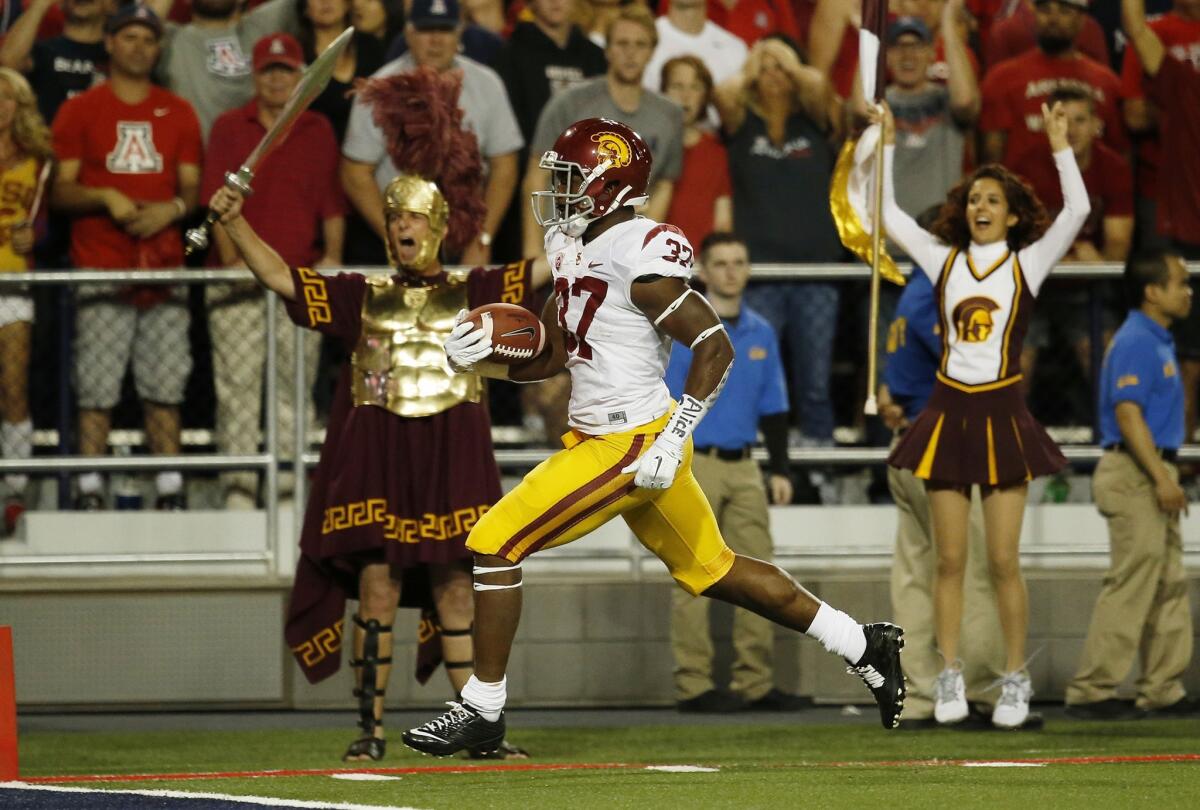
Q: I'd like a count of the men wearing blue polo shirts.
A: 3